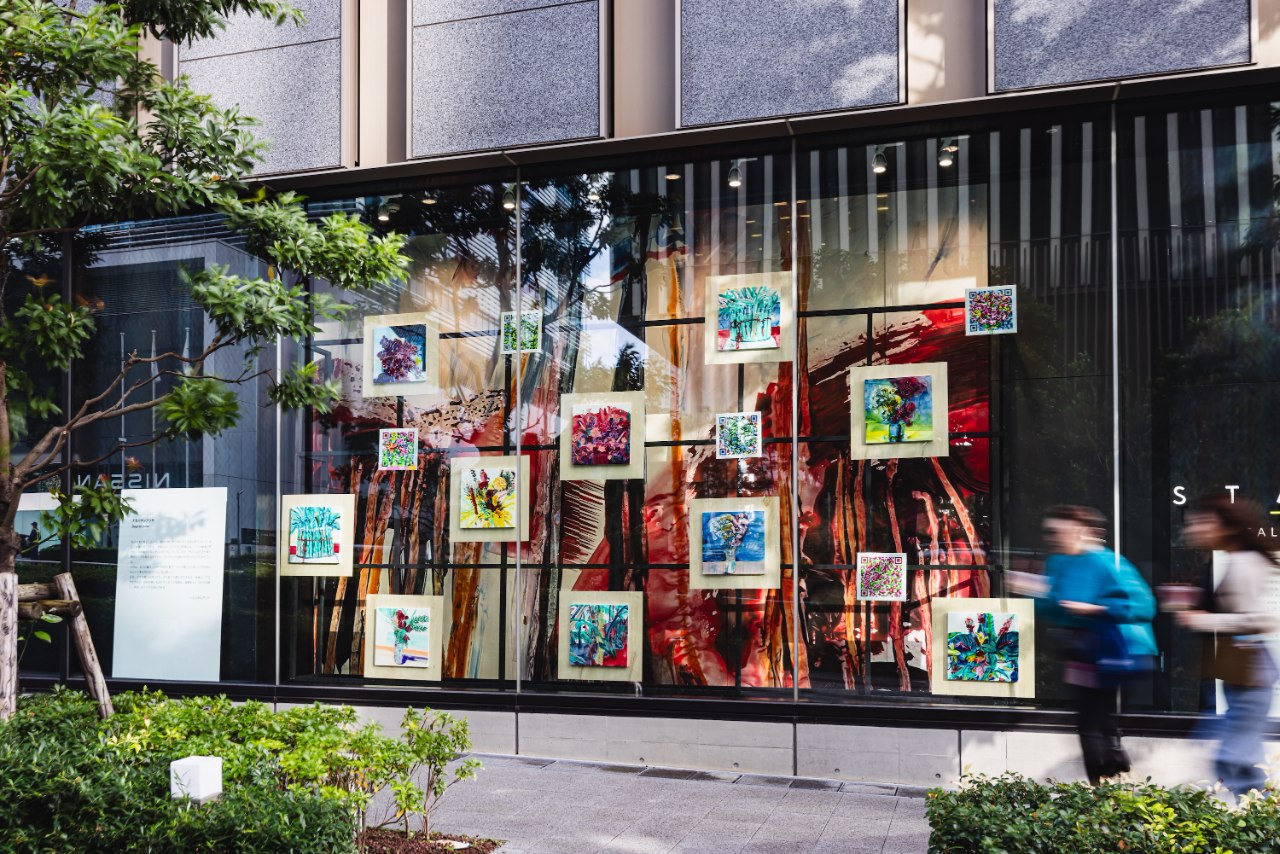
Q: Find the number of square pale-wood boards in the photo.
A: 10